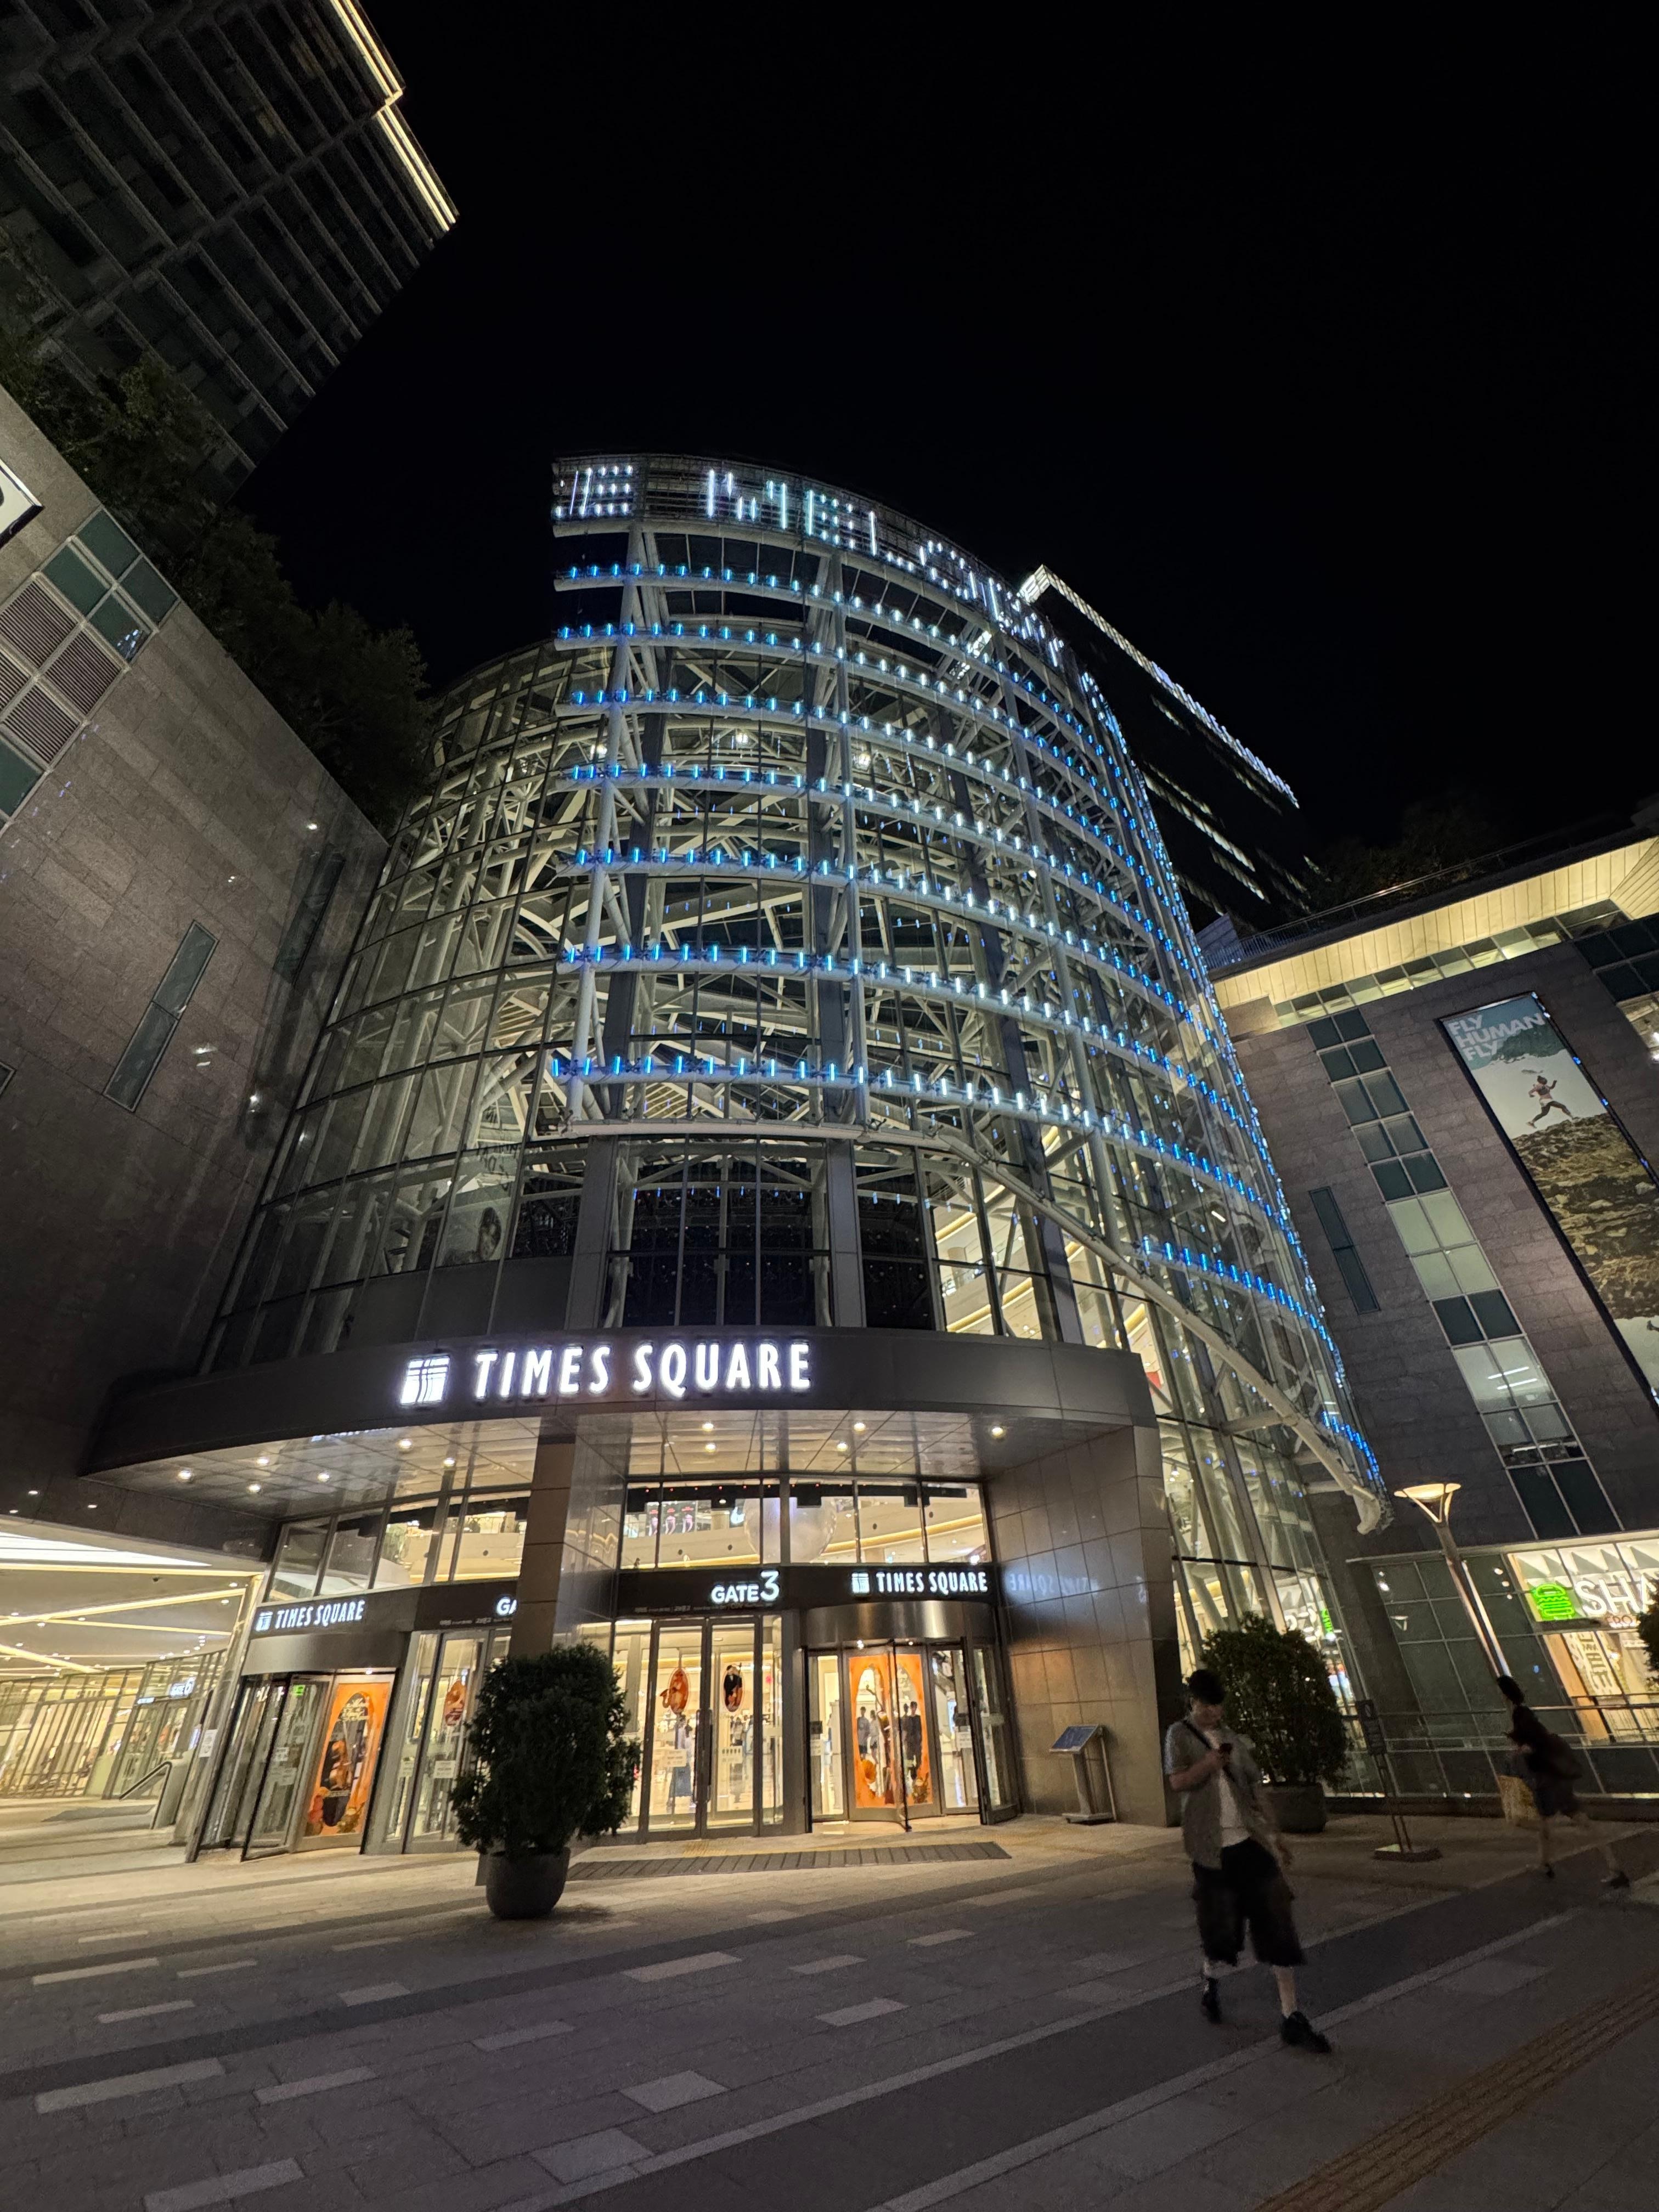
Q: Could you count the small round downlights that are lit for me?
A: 11